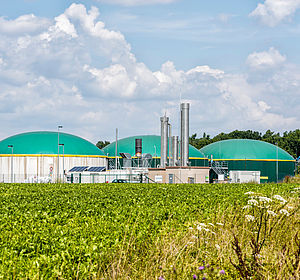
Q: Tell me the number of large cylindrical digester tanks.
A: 3